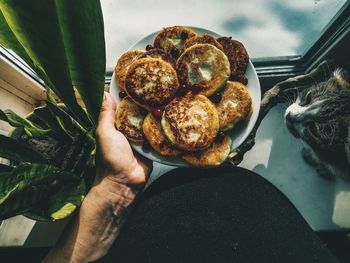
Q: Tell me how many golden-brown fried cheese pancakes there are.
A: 12